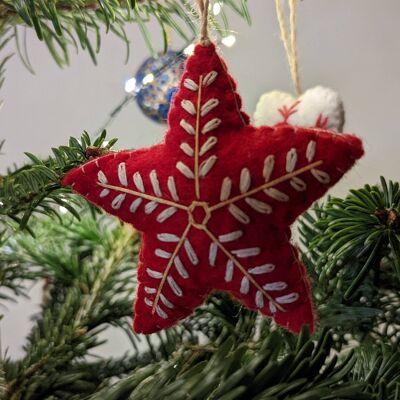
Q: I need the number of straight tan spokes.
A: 5